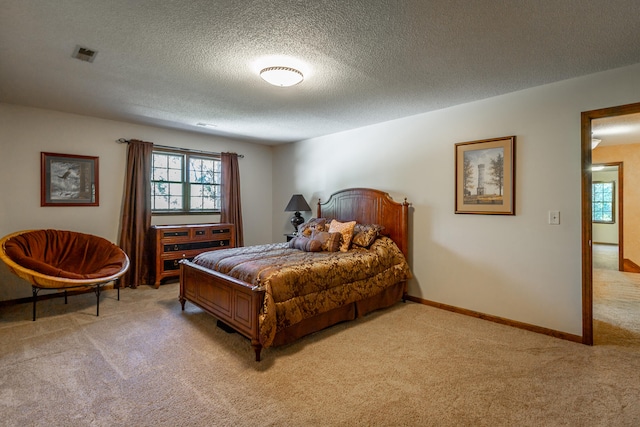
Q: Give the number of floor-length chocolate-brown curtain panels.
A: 2